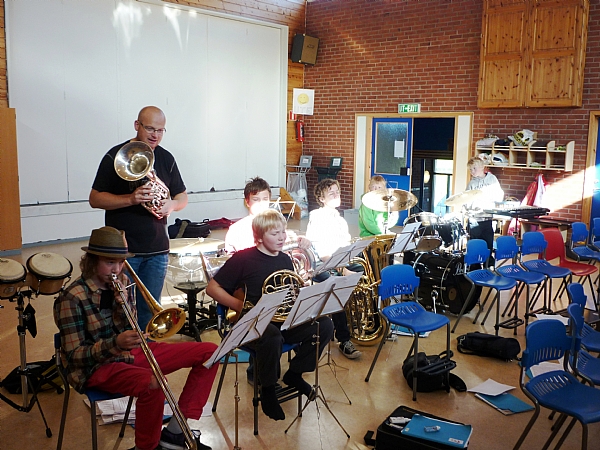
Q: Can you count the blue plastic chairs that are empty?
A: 9